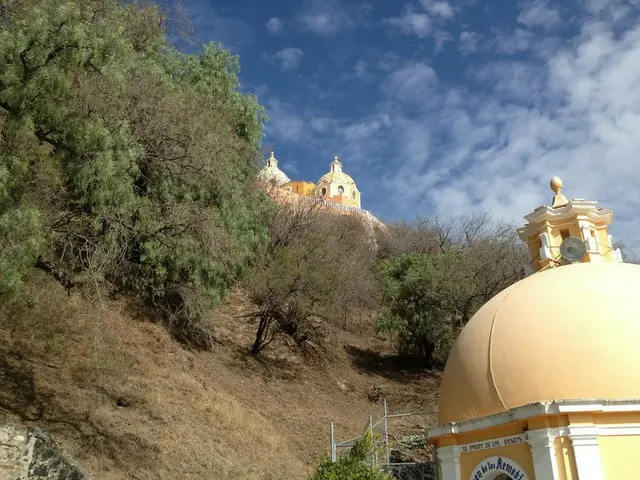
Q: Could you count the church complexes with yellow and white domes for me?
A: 2